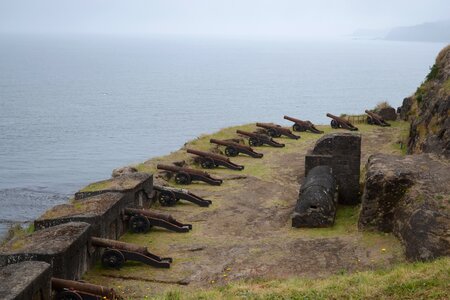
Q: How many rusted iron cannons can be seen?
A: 12